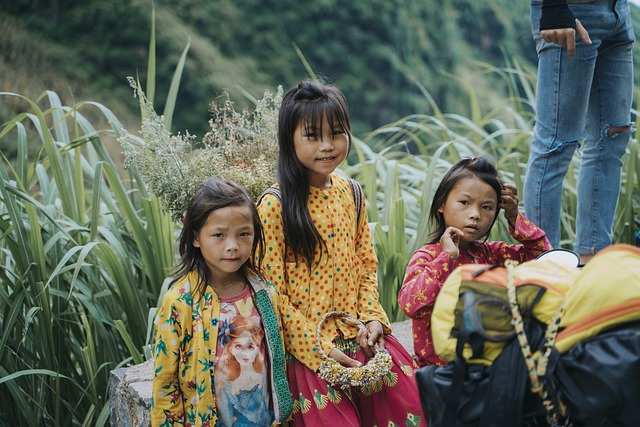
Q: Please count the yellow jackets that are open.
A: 1